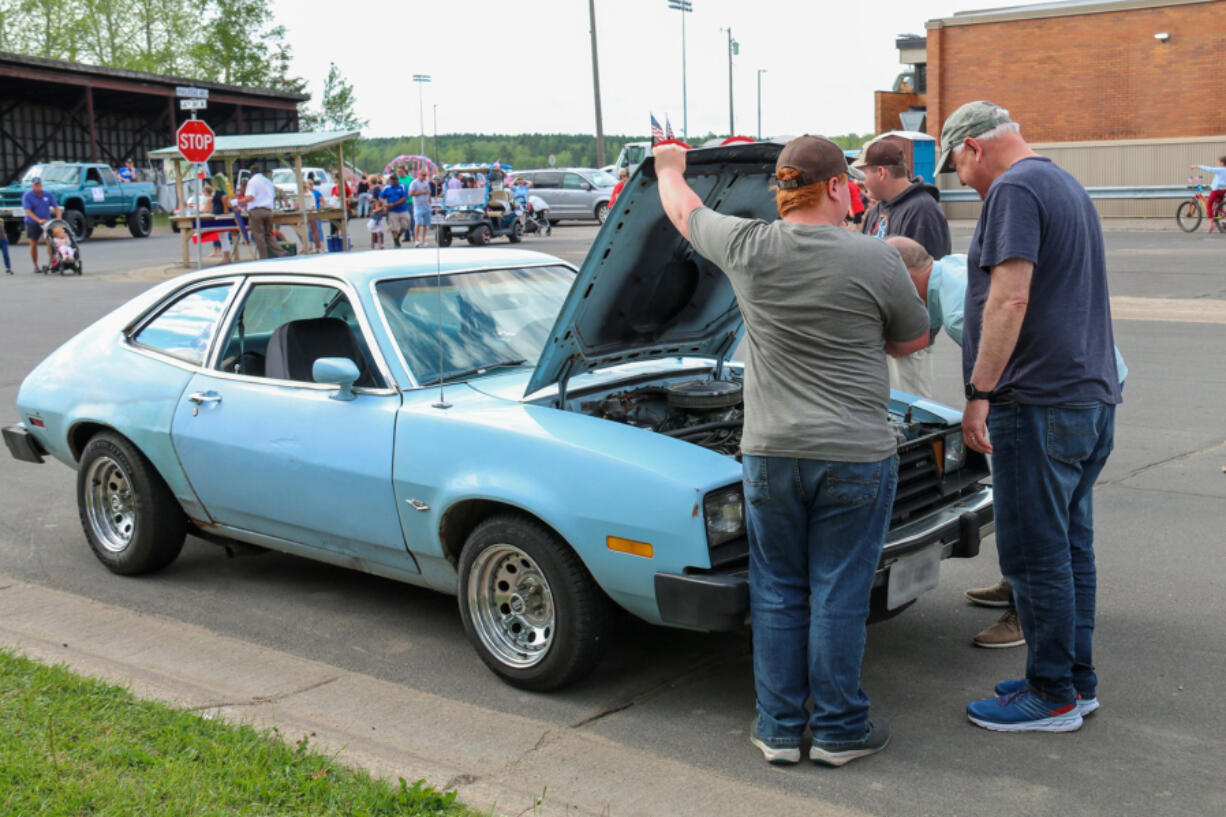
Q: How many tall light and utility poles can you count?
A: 6